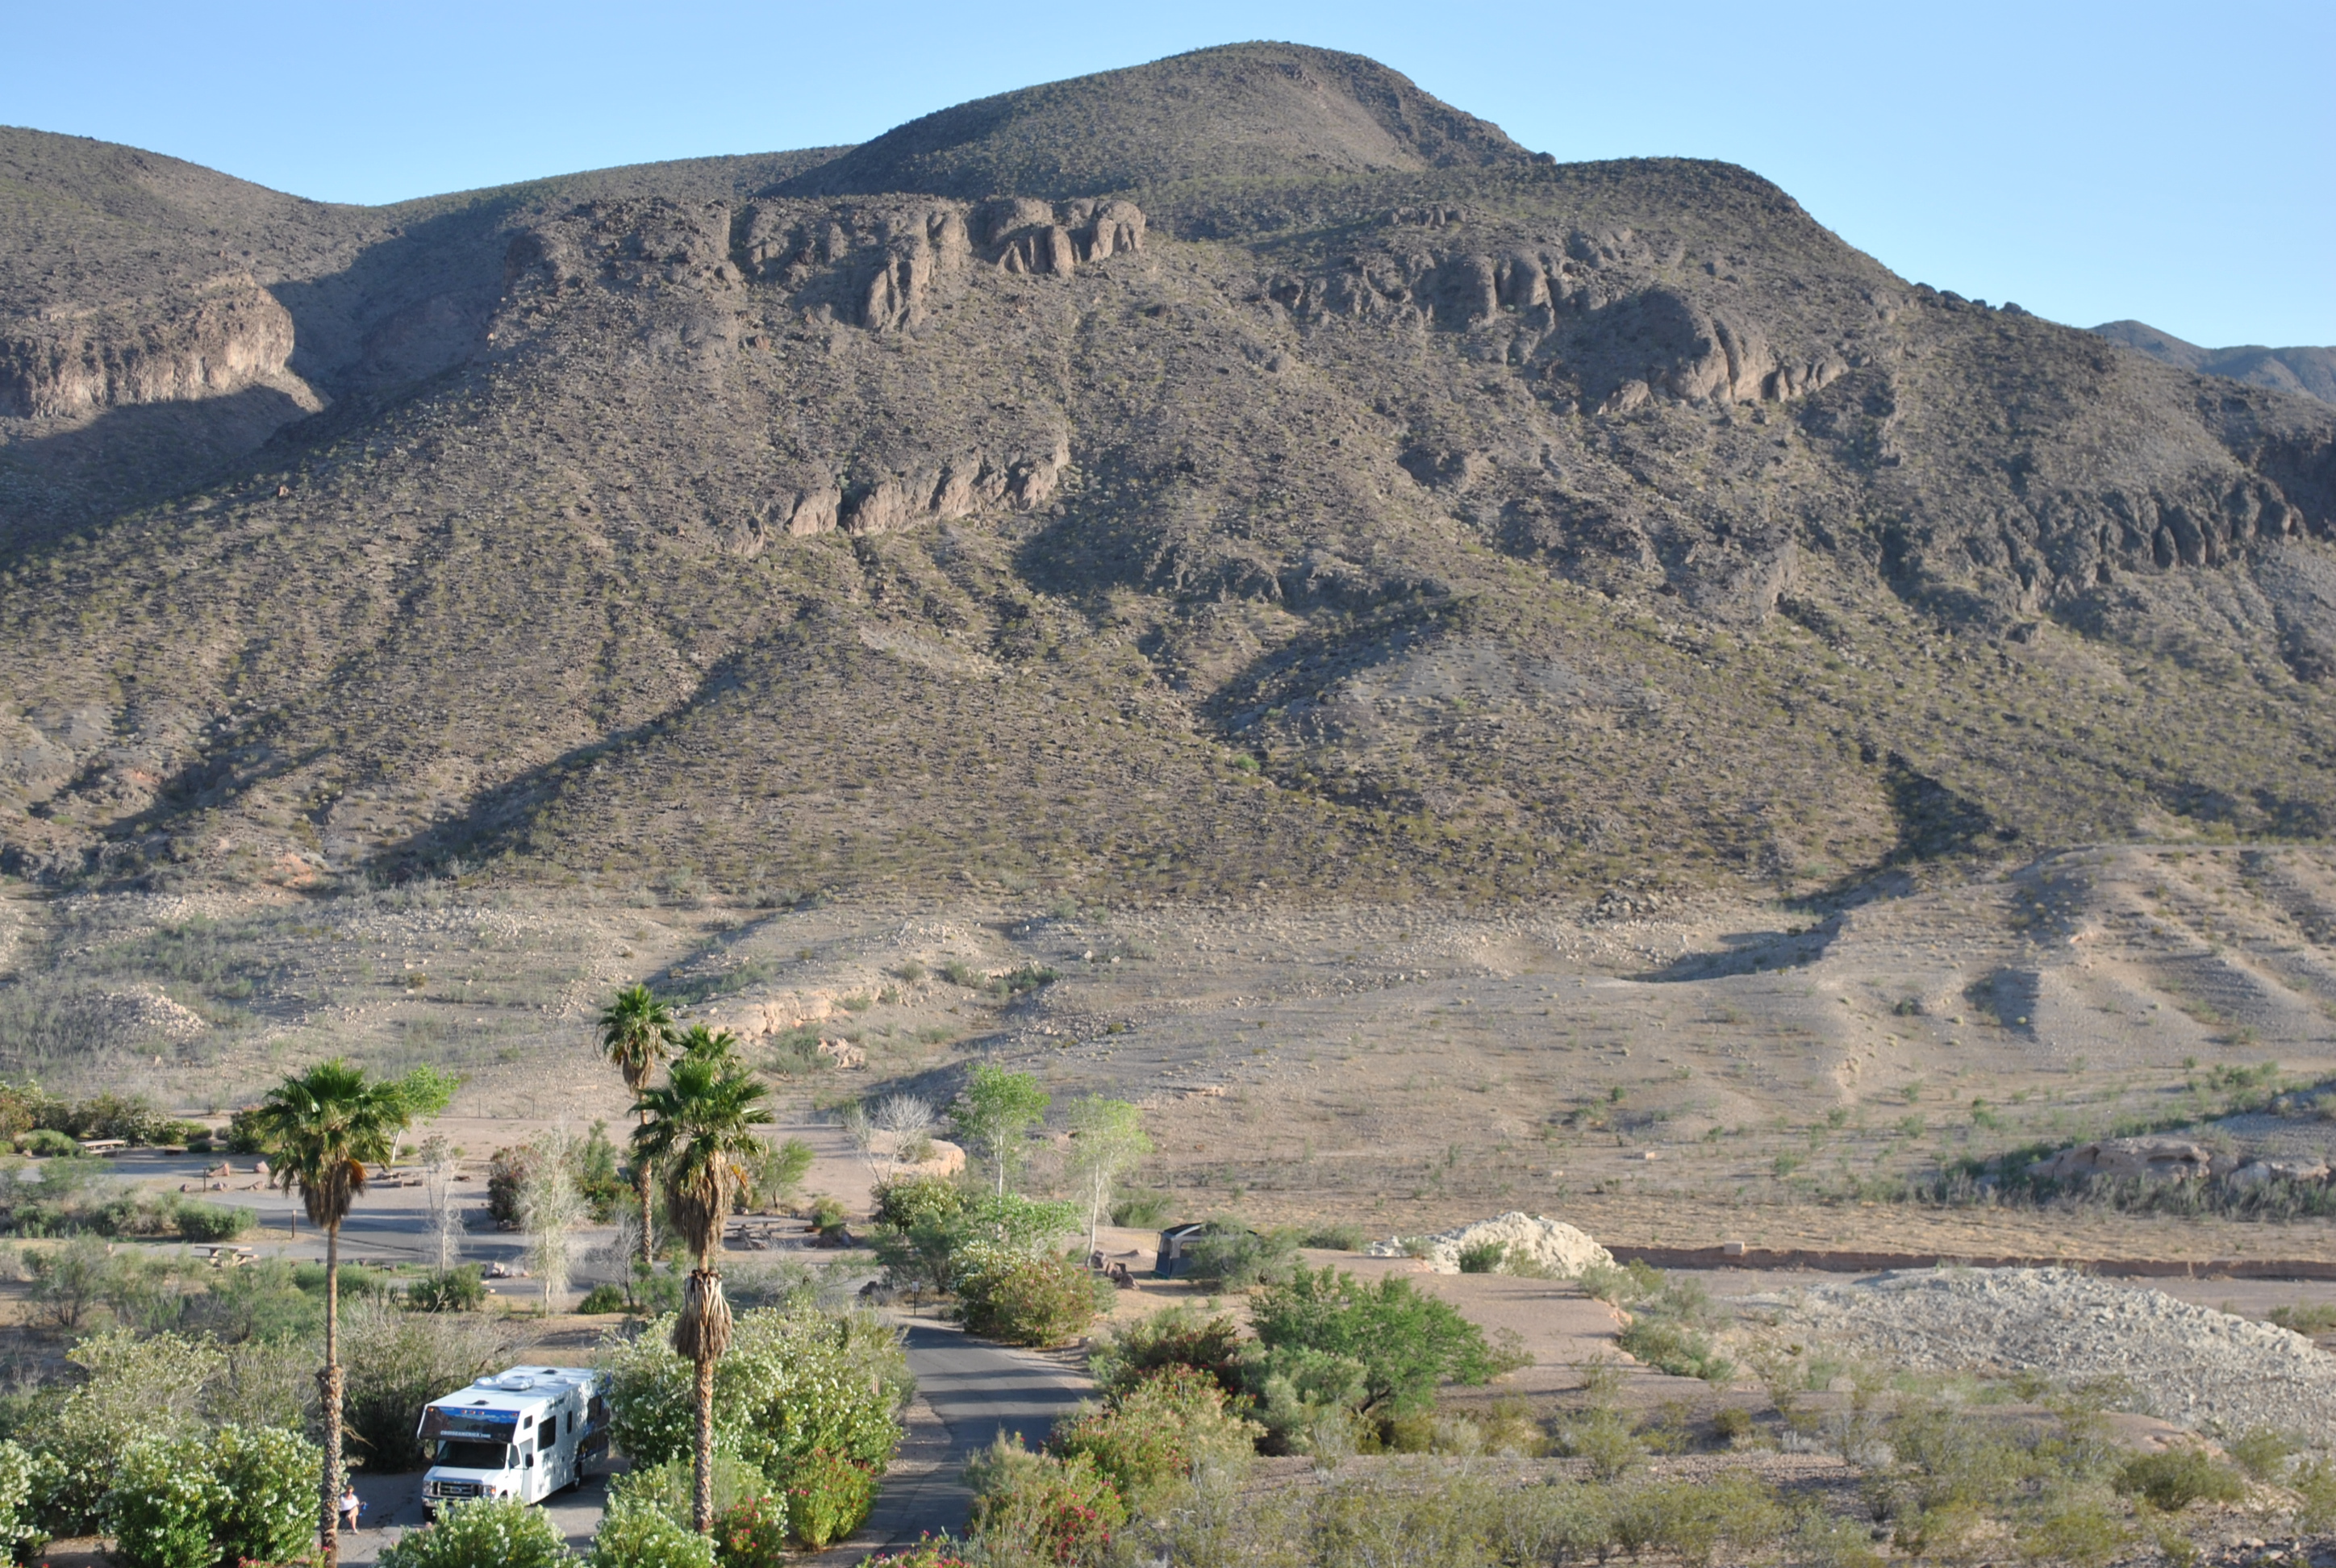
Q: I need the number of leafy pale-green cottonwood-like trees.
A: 3